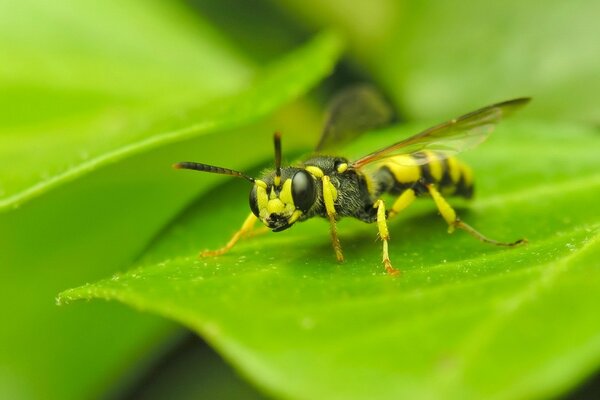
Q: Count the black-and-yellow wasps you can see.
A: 1